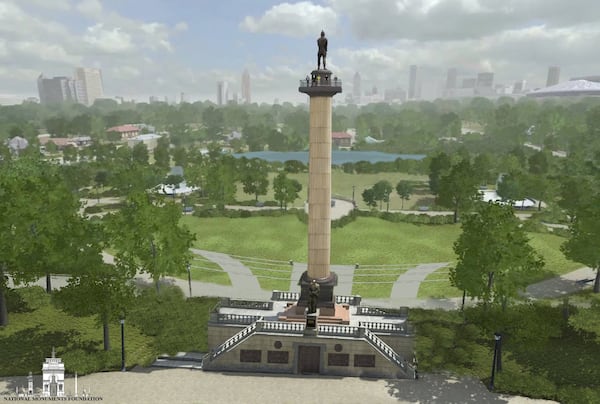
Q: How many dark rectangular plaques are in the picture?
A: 4